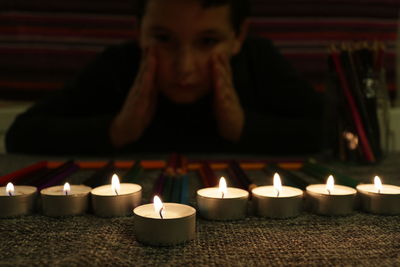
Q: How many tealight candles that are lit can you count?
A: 8